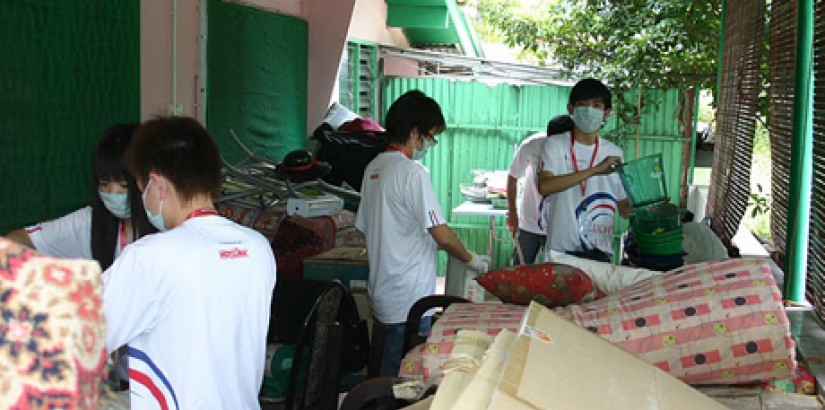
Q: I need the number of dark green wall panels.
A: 2